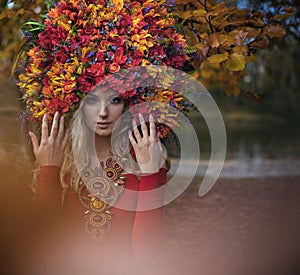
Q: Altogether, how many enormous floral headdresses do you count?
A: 1